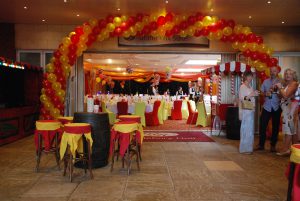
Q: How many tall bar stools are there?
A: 6